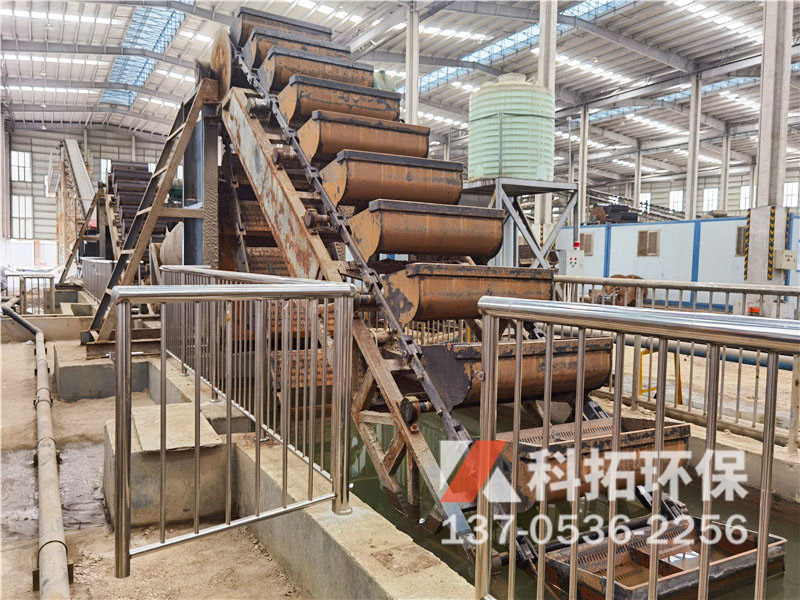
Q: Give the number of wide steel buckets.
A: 11